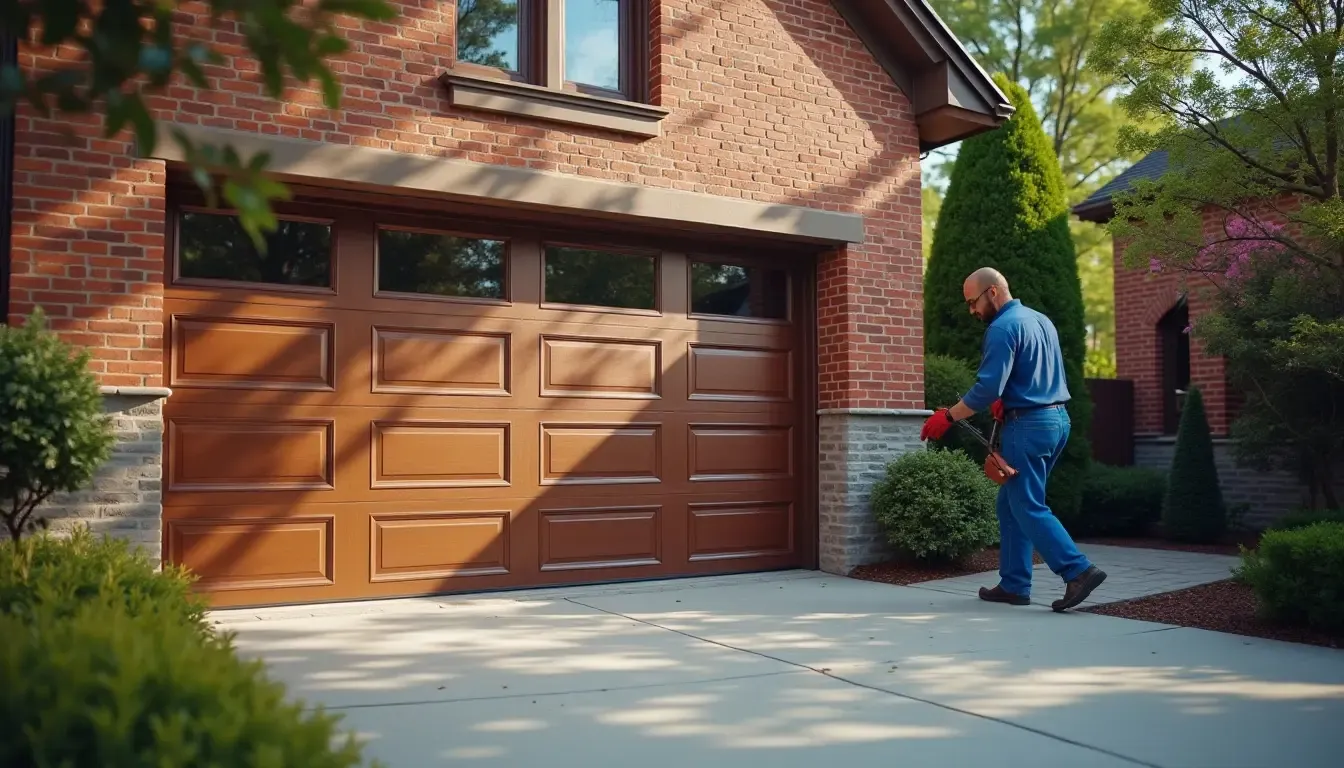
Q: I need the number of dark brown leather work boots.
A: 2